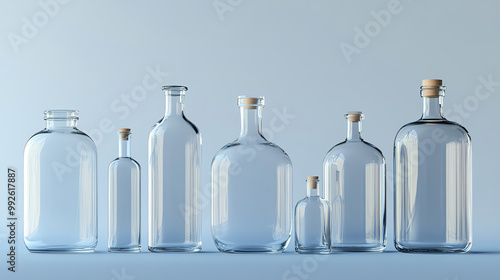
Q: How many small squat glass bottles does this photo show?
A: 1